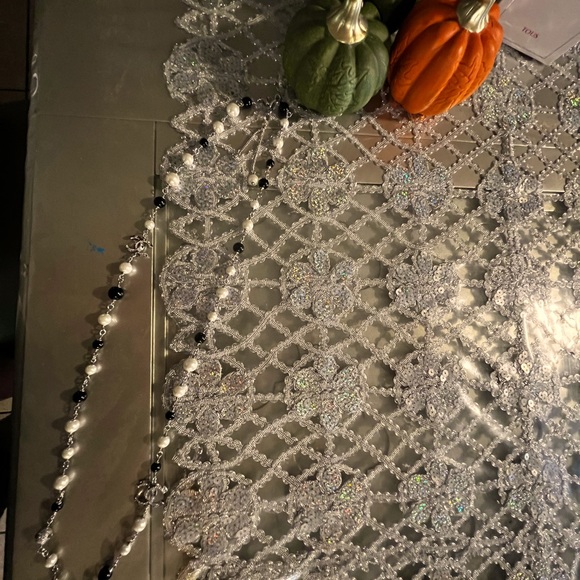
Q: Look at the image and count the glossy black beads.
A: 15